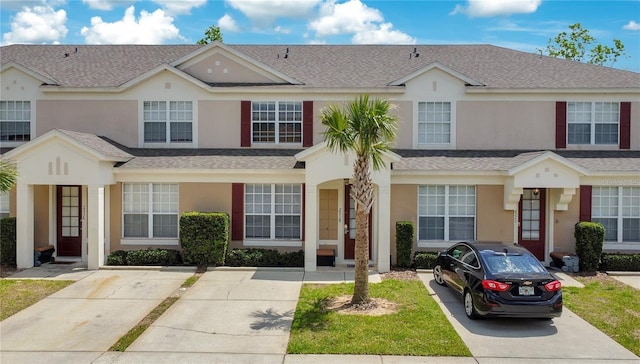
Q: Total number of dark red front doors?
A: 3